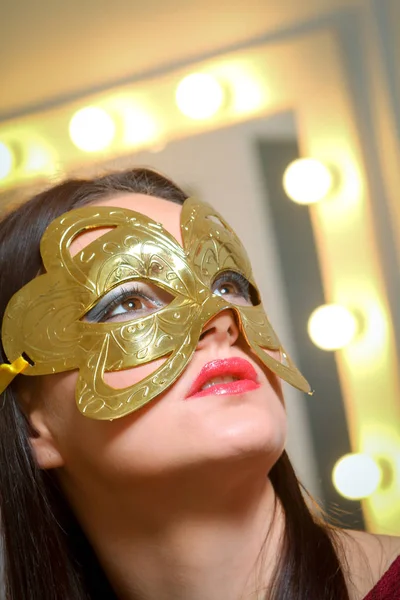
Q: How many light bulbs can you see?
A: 6